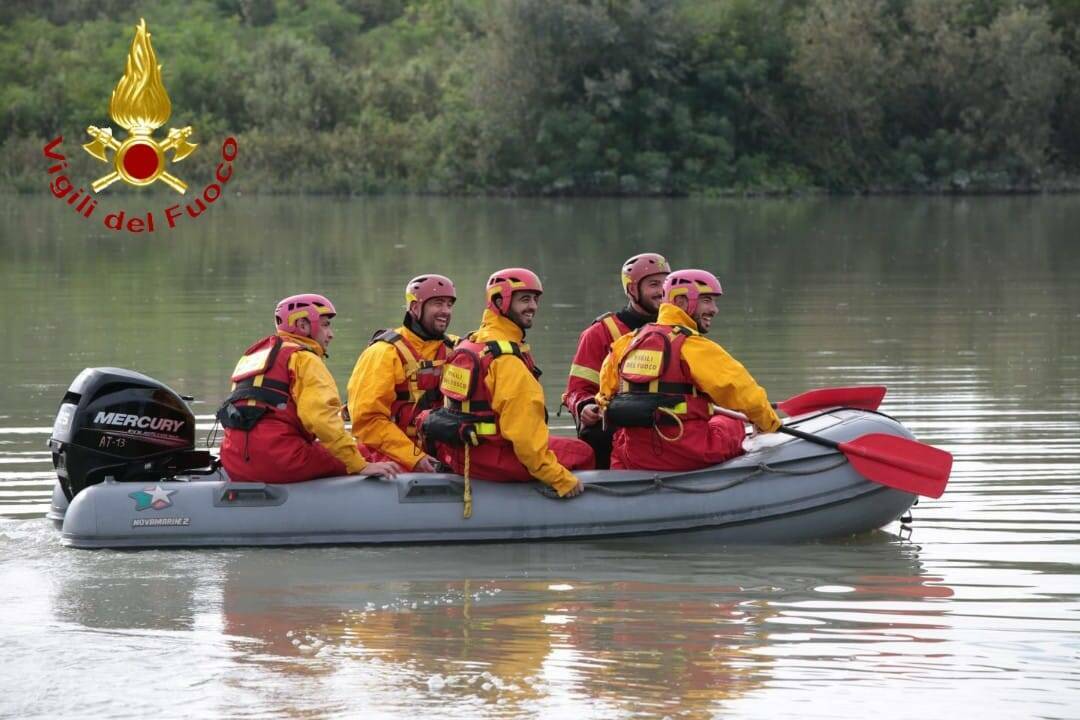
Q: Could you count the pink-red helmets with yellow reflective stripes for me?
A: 5